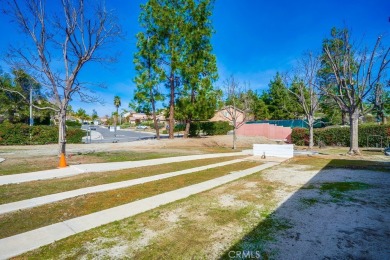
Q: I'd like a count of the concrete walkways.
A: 3